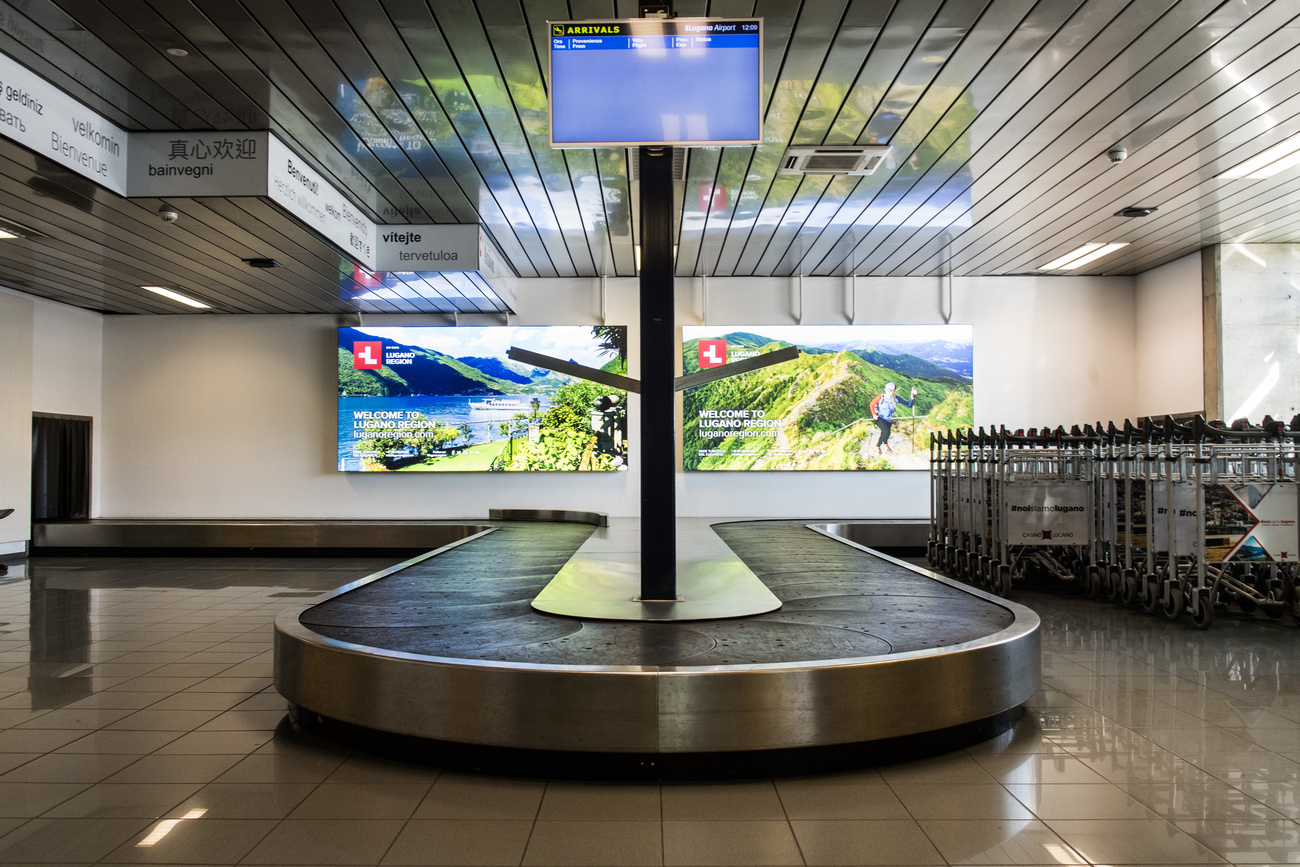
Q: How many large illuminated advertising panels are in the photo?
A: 2